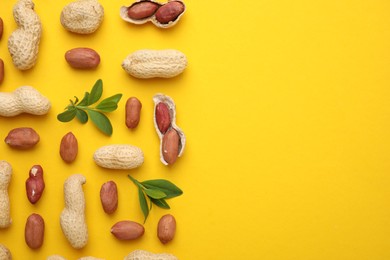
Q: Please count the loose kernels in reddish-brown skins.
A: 11